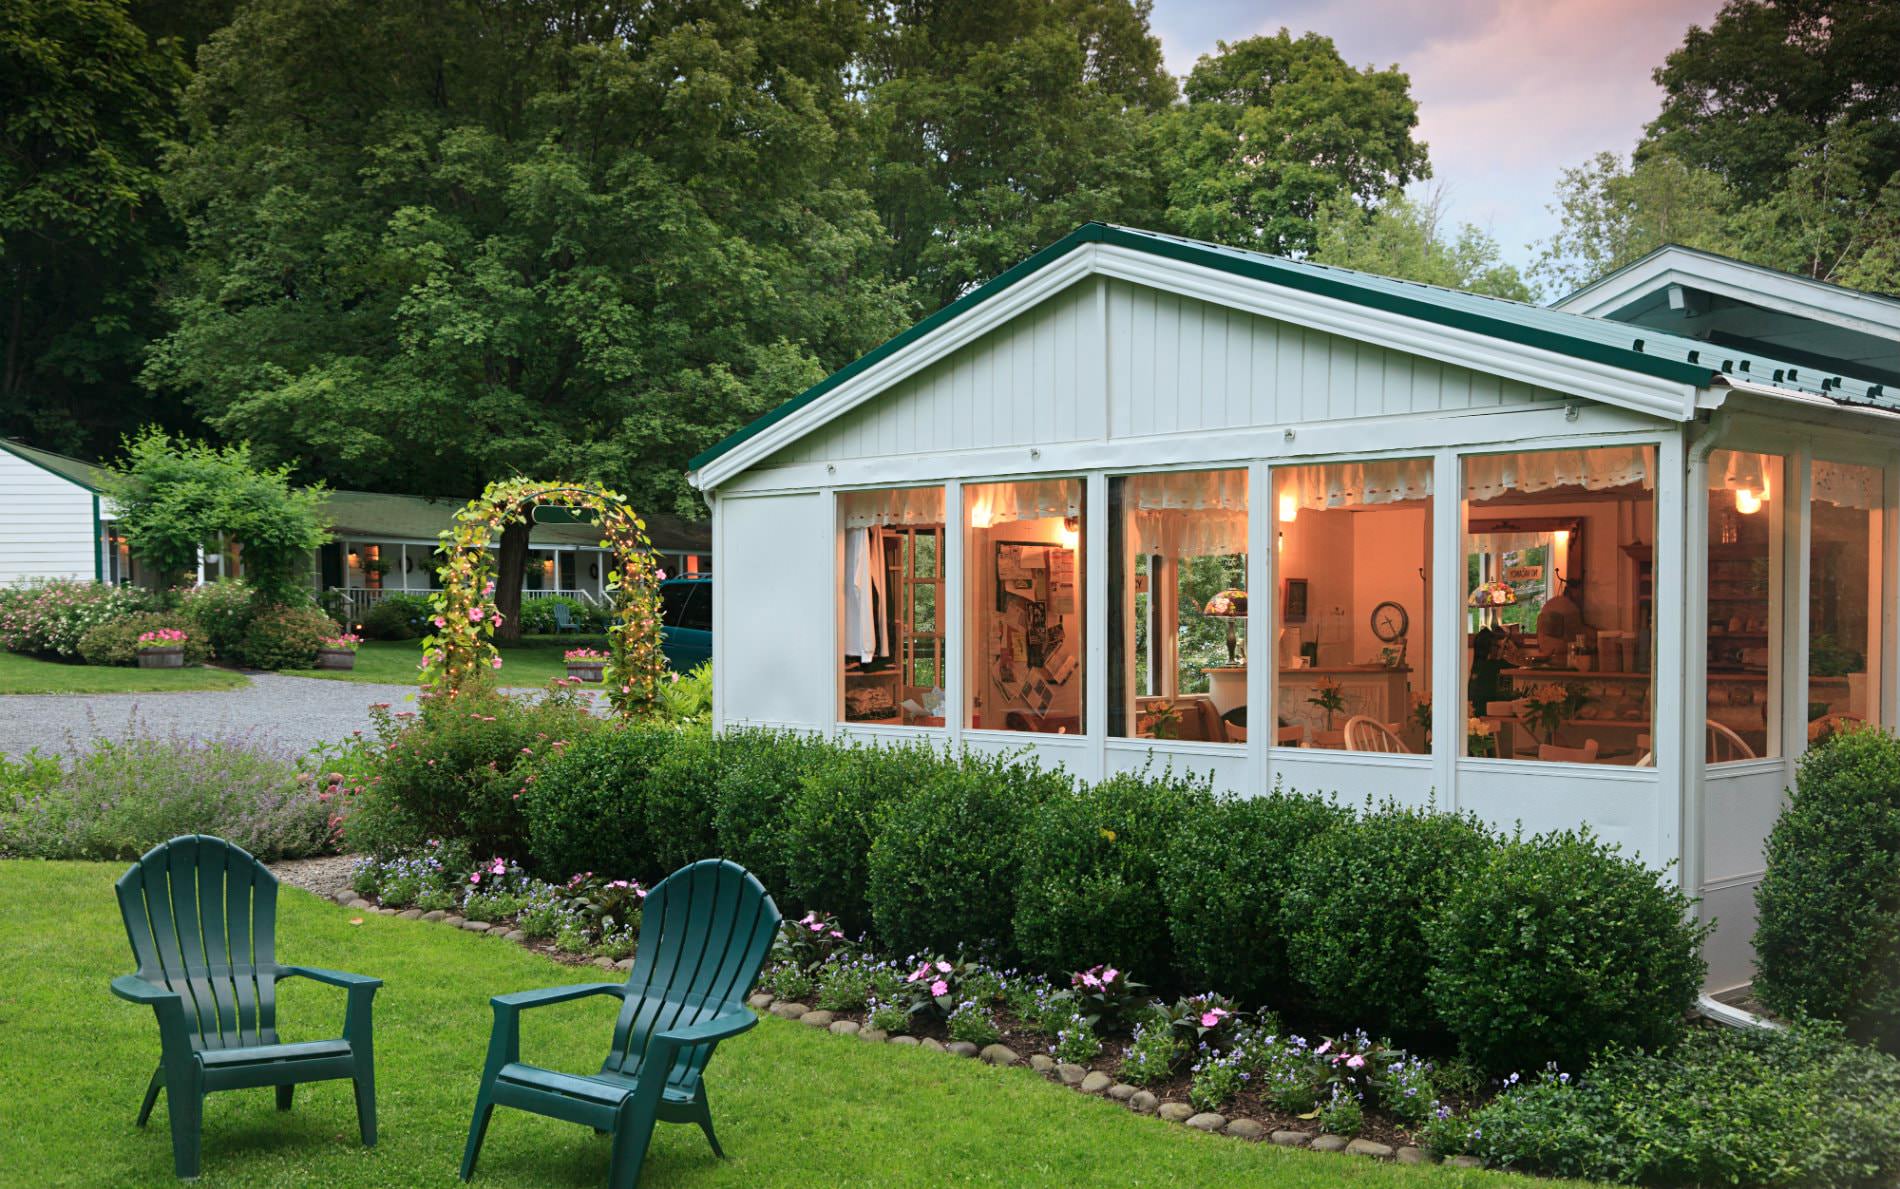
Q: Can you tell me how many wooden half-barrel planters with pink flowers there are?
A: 3